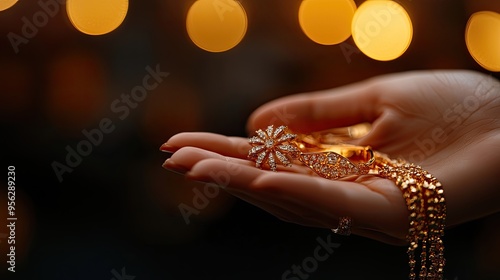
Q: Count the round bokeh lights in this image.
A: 6